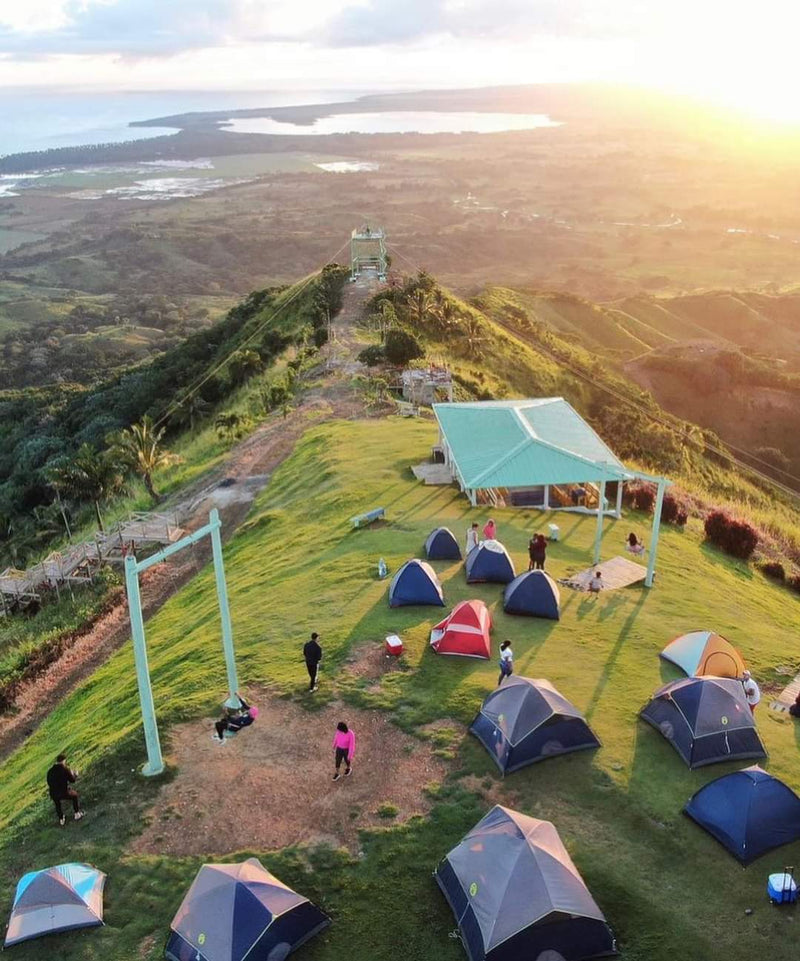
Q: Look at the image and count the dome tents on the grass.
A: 12